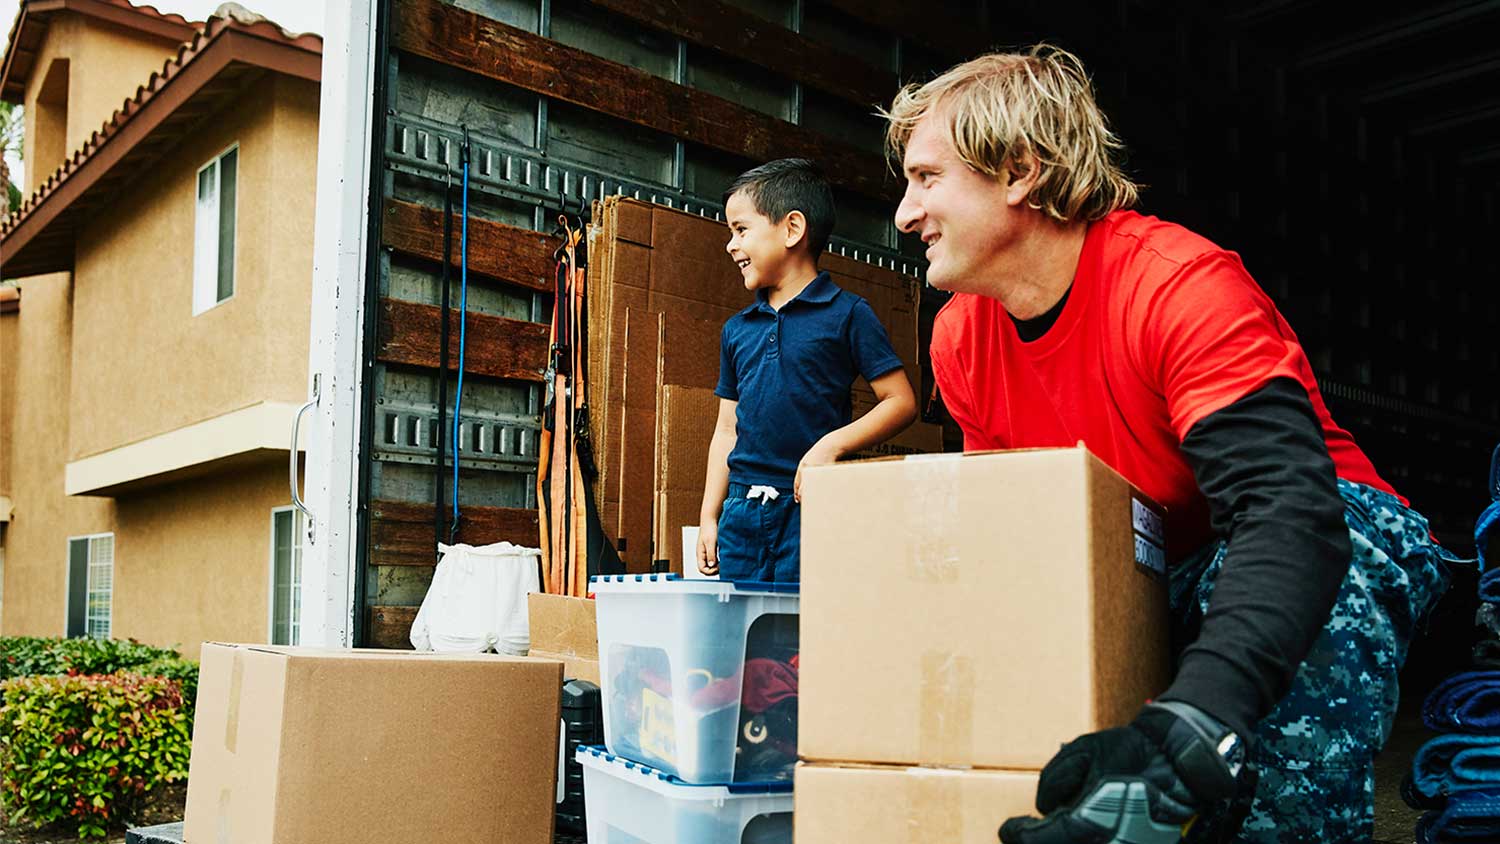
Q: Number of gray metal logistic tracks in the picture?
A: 2